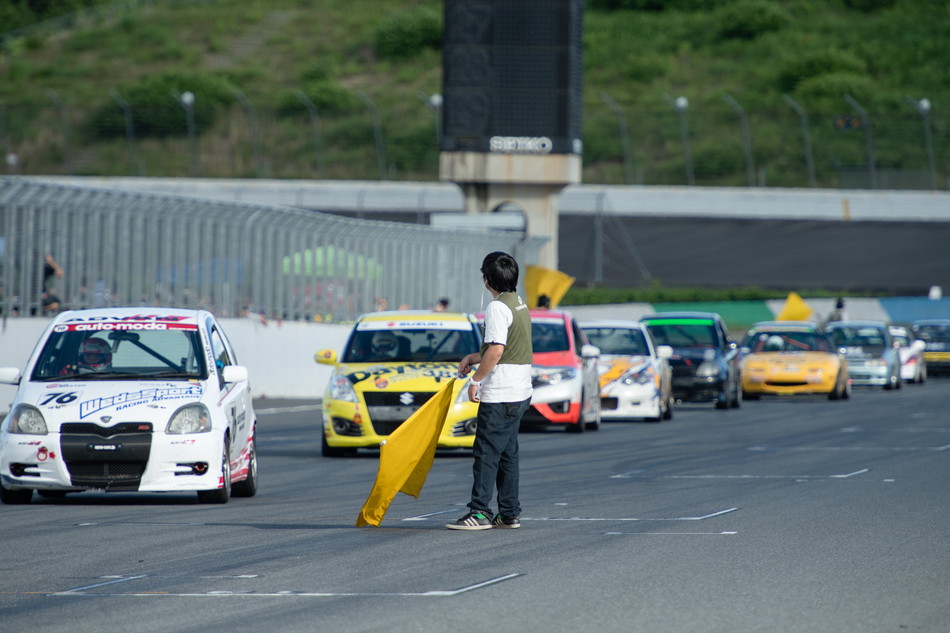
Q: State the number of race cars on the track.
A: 9